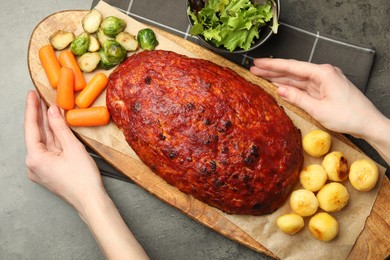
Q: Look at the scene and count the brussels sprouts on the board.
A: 11